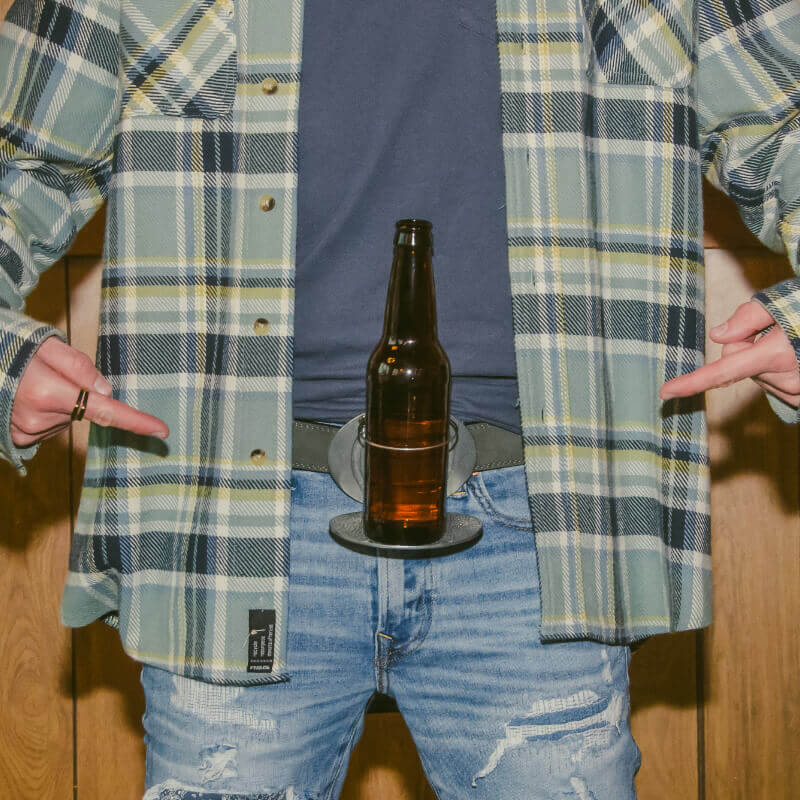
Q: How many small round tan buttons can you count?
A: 4